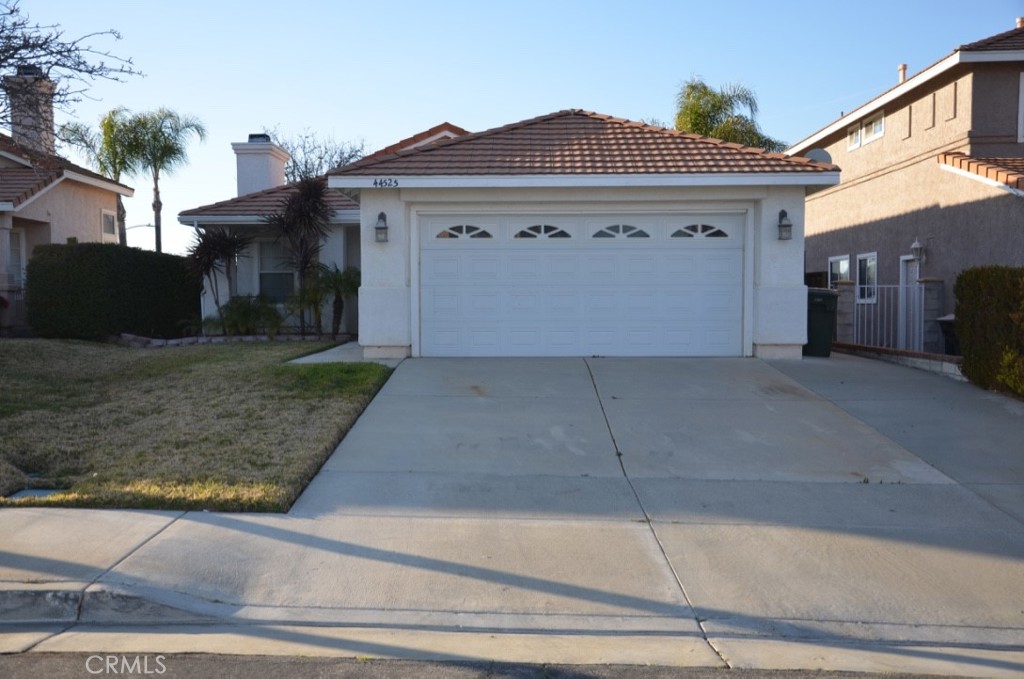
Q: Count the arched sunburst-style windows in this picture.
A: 4